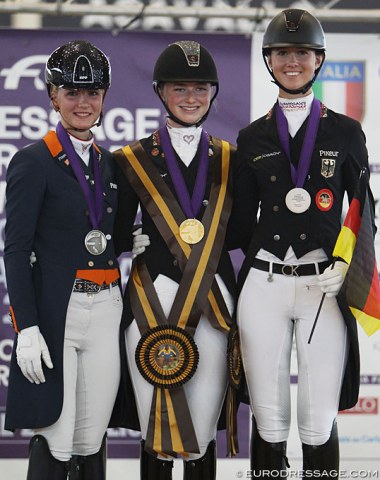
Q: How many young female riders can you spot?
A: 3